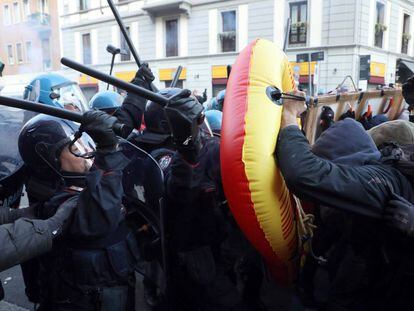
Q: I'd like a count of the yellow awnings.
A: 6